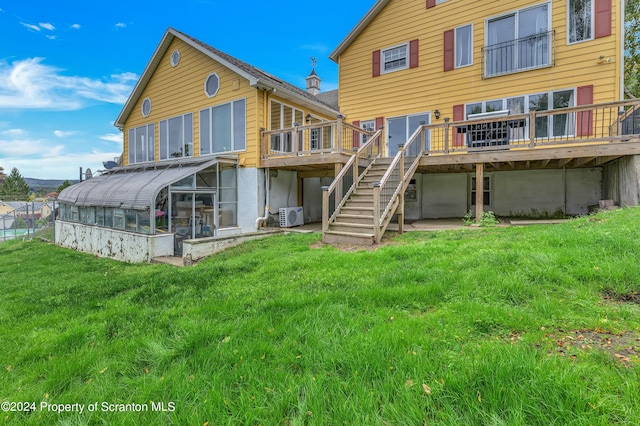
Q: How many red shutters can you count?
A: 9